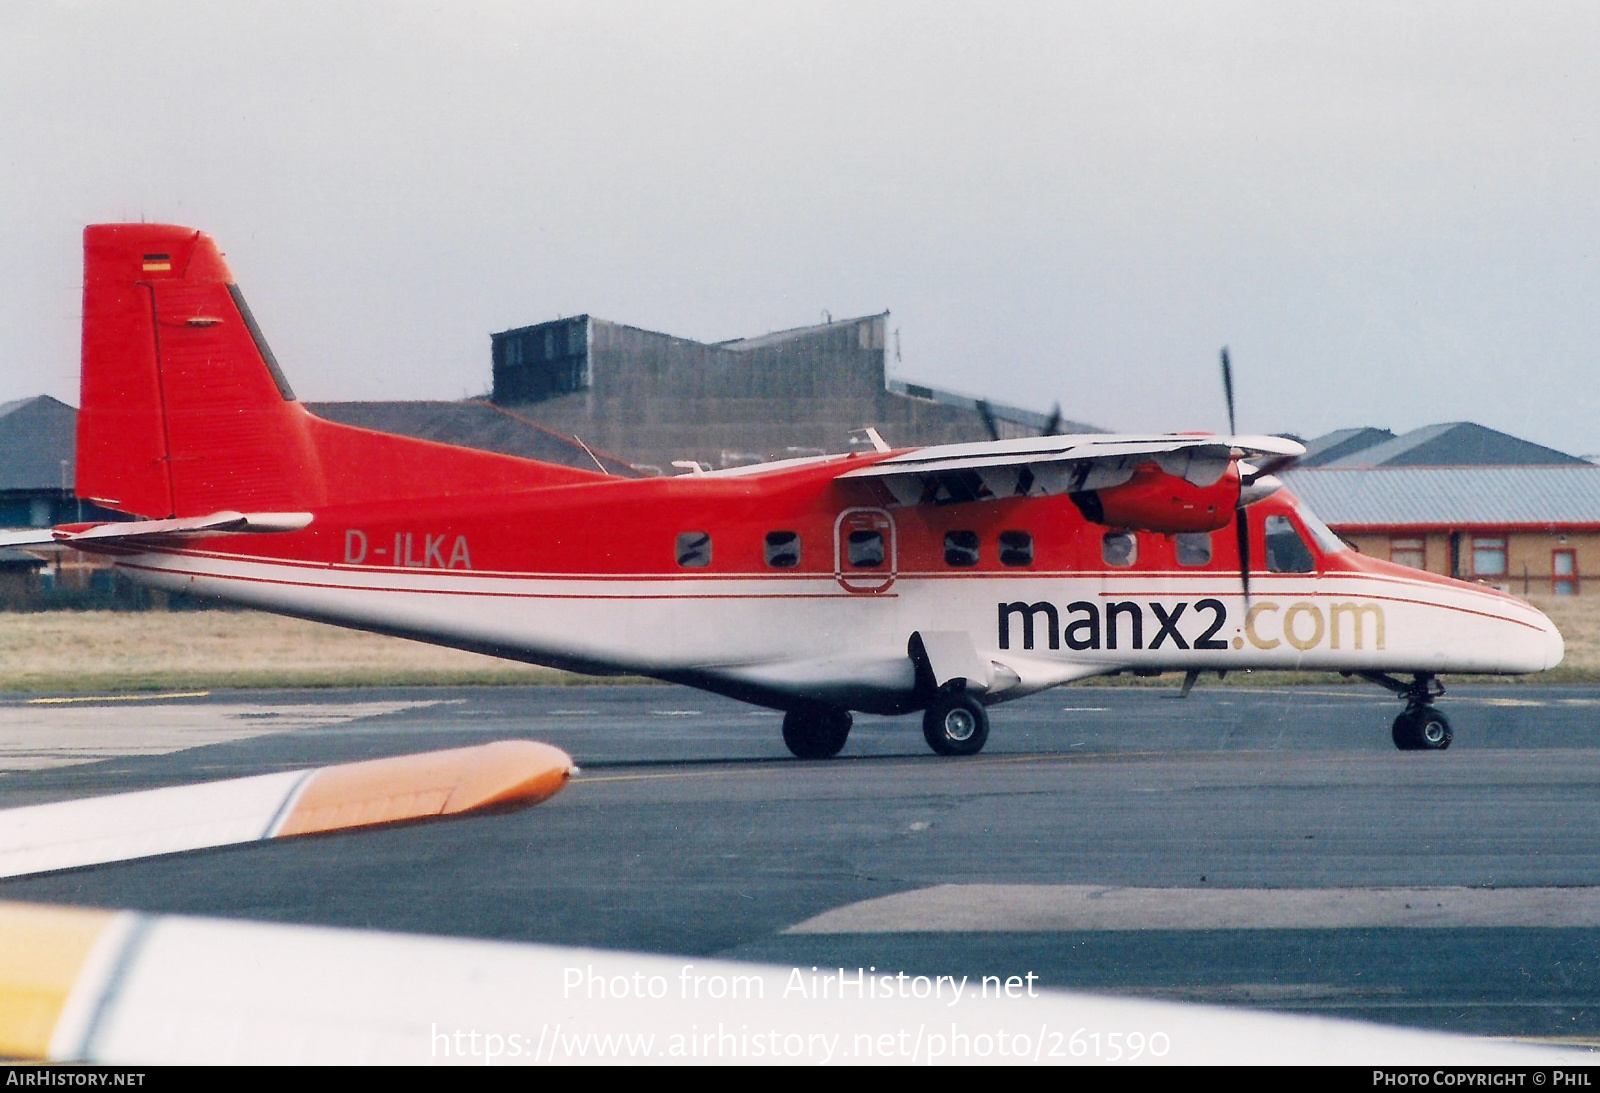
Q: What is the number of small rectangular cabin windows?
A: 7